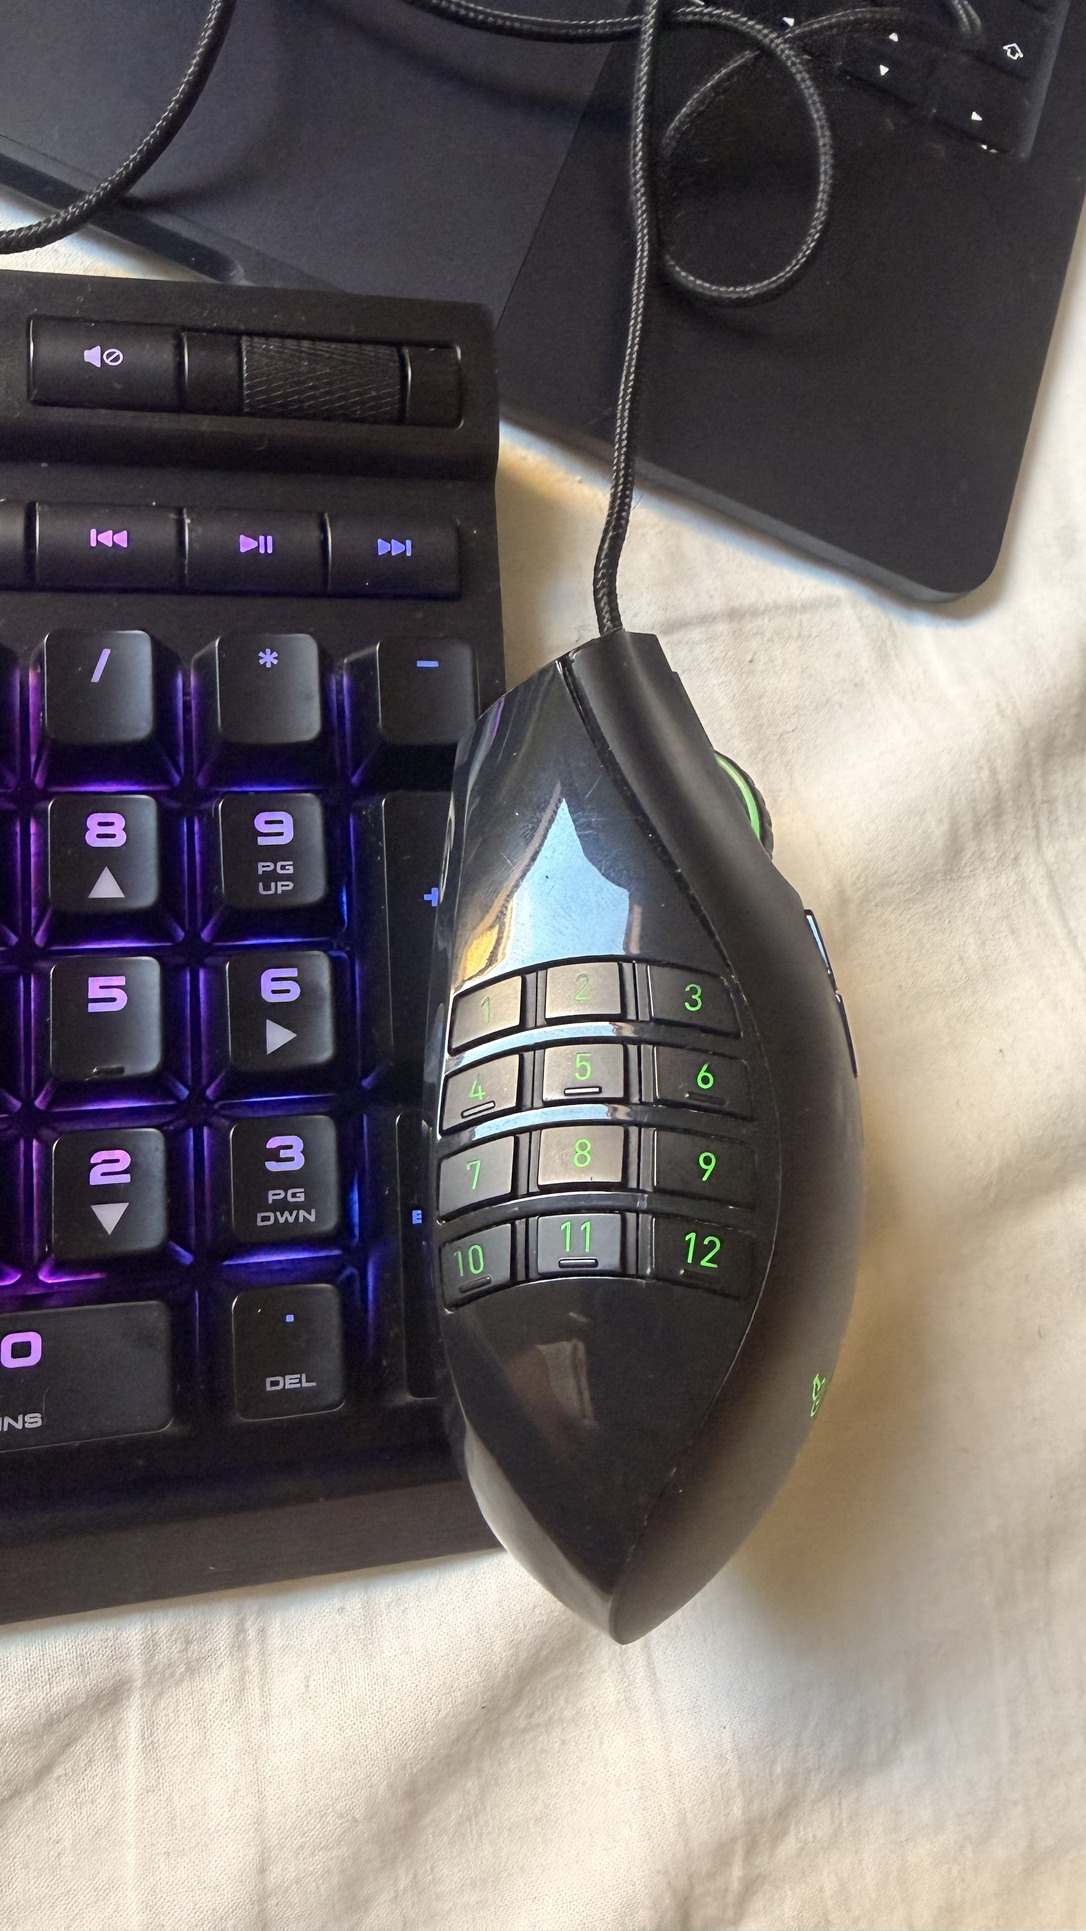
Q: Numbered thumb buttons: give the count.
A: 12